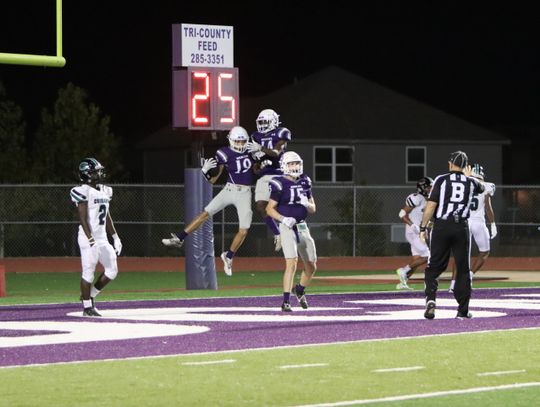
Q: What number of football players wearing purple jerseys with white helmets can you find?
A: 3